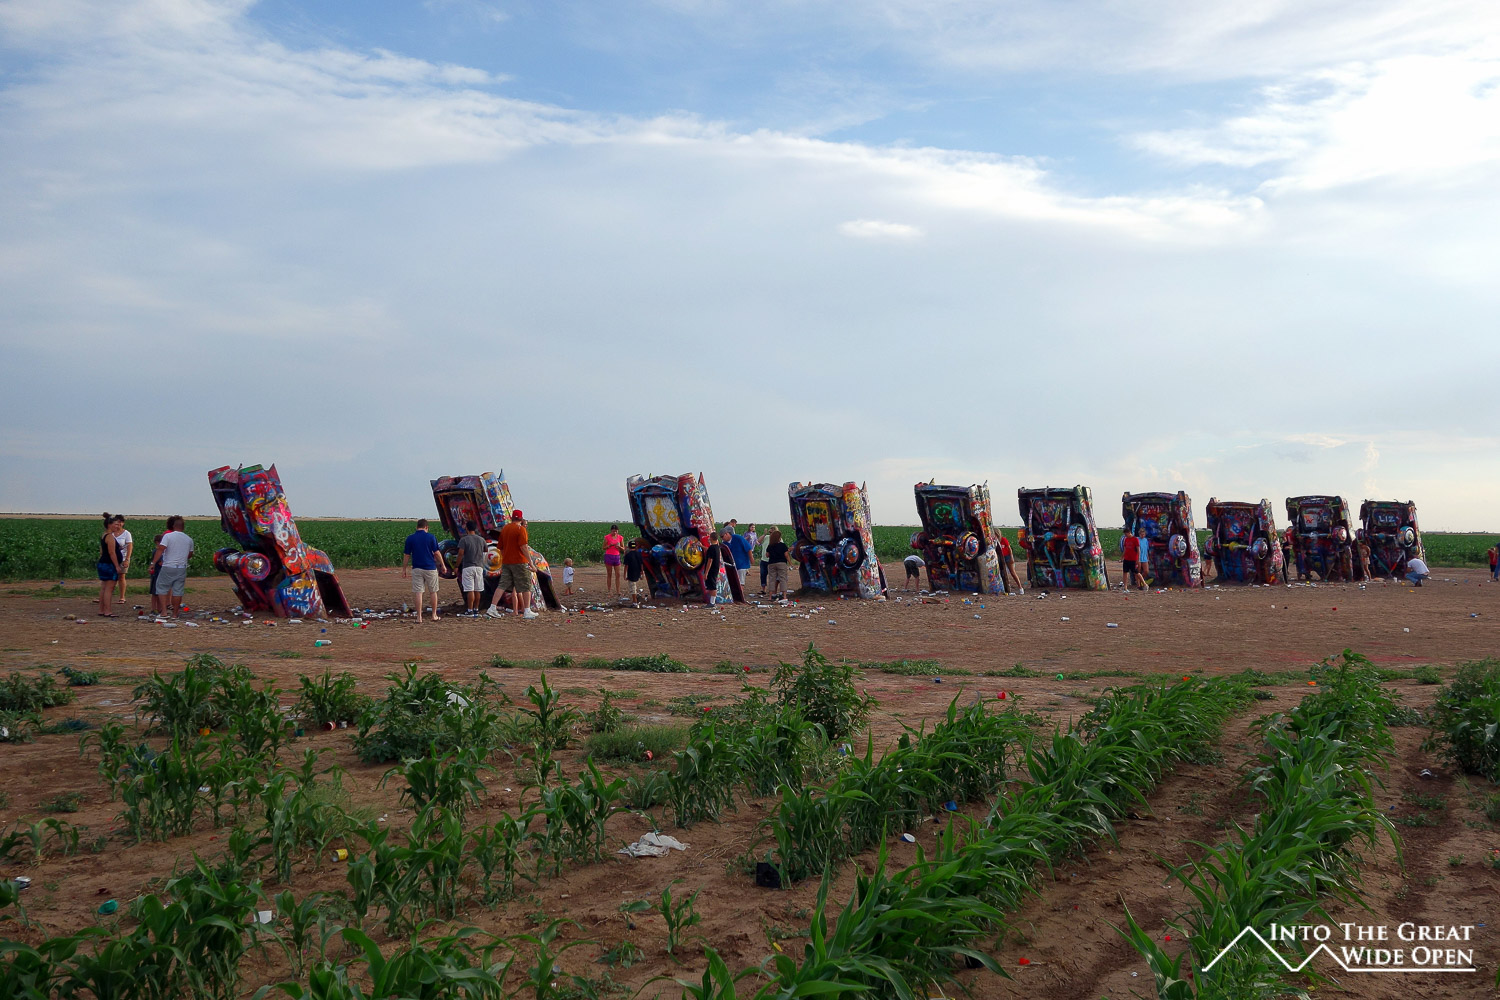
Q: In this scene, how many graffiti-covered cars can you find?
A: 10